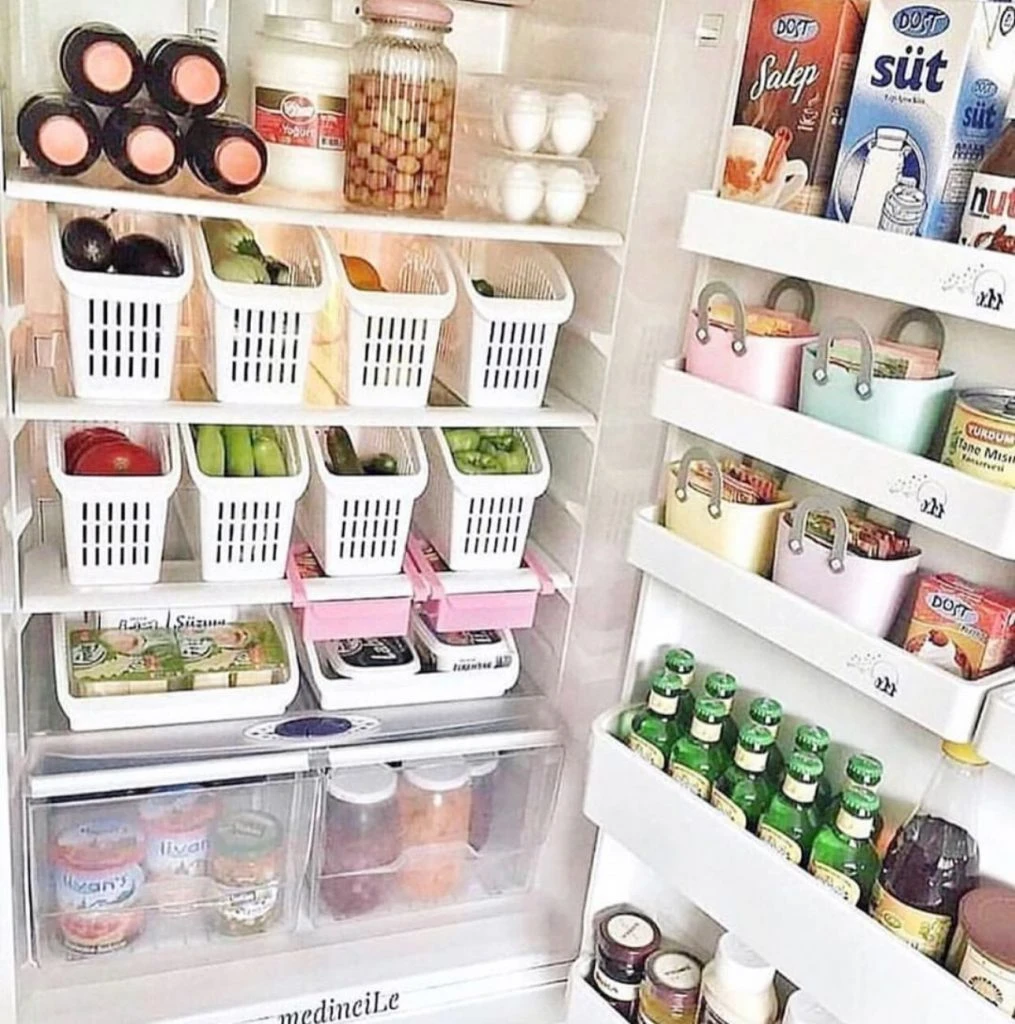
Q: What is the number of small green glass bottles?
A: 10